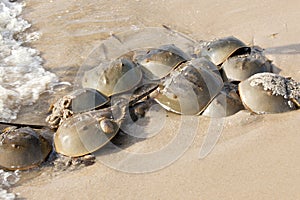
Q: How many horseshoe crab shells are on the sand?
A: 10